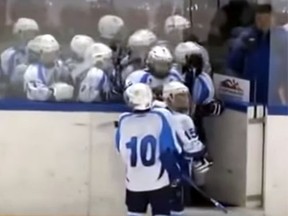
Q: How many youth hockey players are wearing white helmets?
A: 11